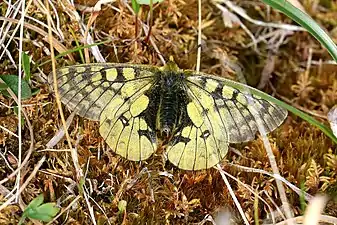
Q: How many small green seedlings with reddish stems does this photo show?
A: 2